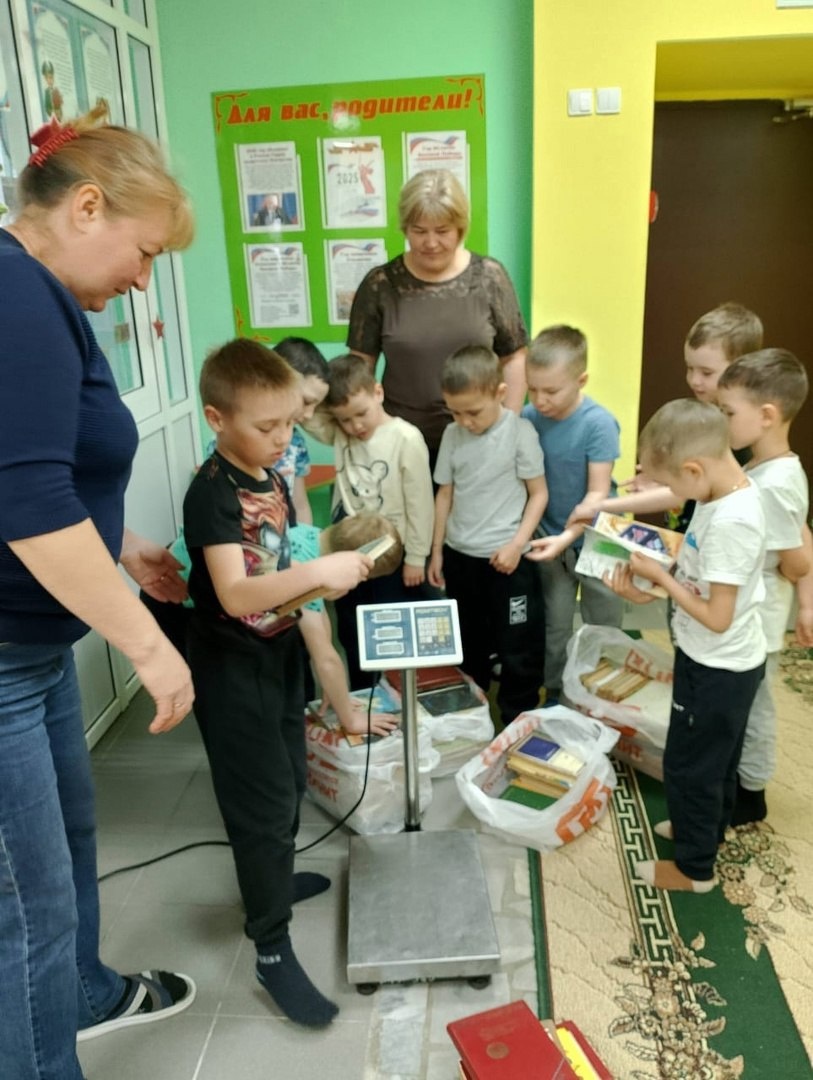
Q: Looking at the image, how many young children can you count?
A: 9